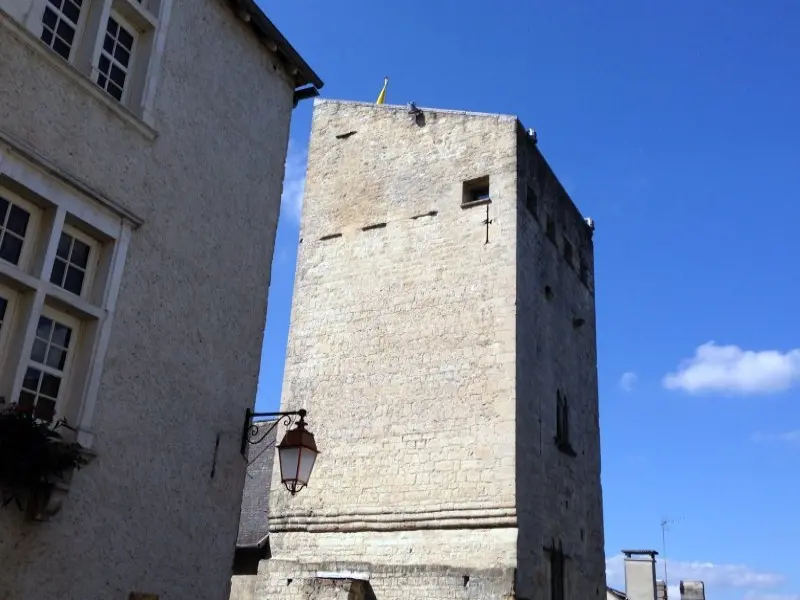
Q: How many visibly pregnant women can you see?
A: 0